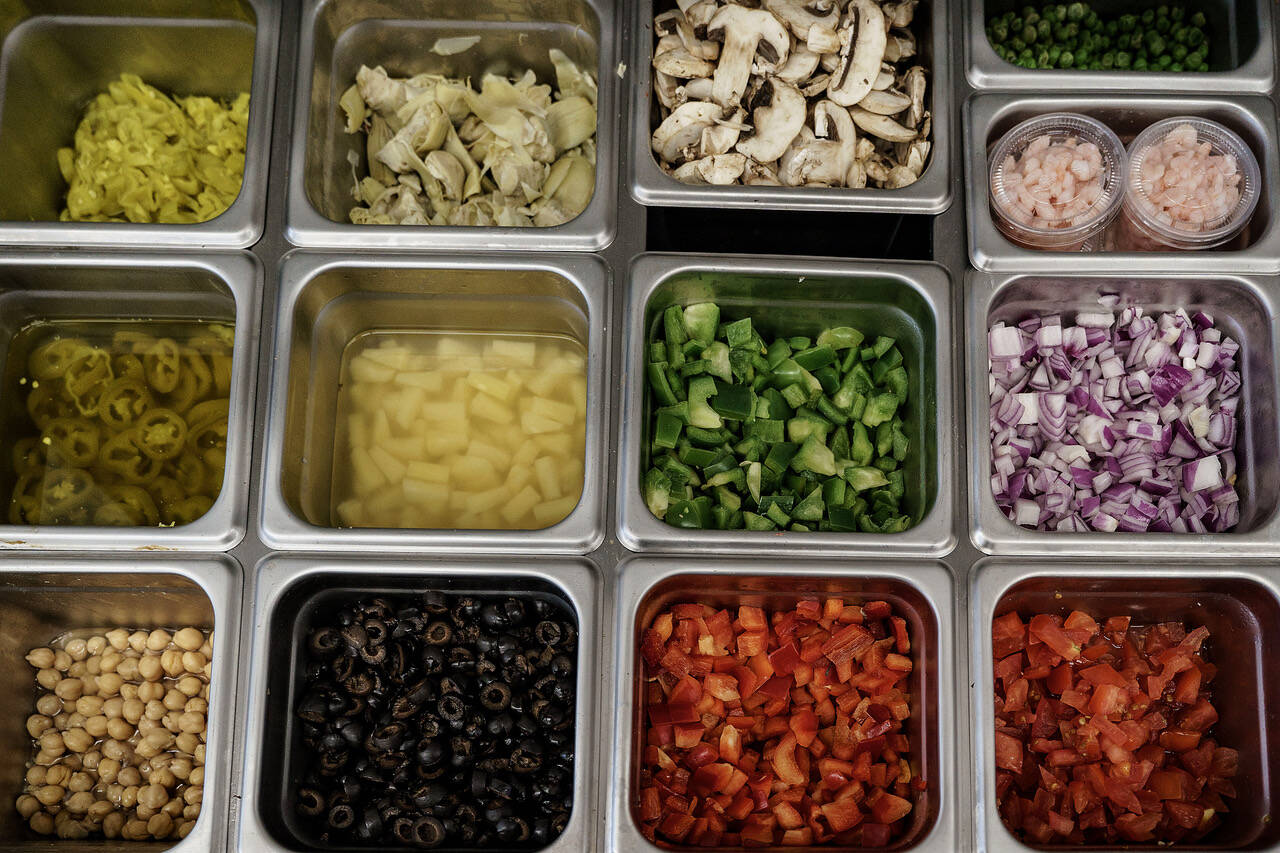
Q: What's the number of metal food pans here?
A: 13